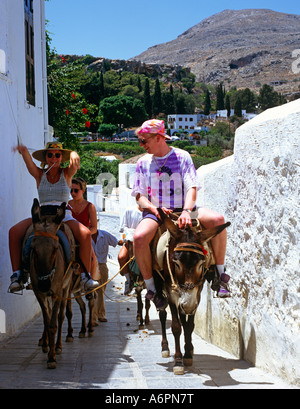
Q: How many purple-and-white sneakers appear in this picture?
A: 2